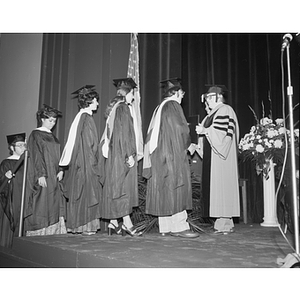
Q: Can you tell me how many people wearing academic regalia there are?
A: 6